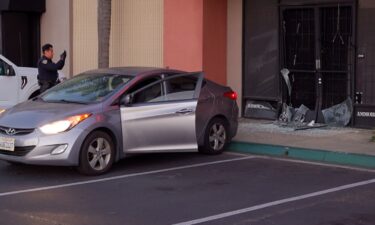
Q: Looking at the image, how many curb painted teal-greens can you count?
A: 1